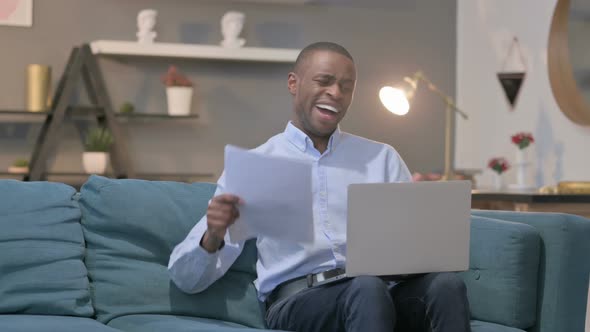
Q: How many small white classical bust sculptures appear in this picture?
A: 2